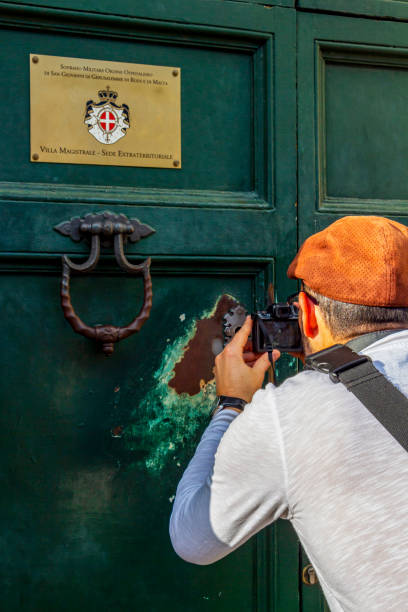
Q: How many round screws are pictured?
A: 4